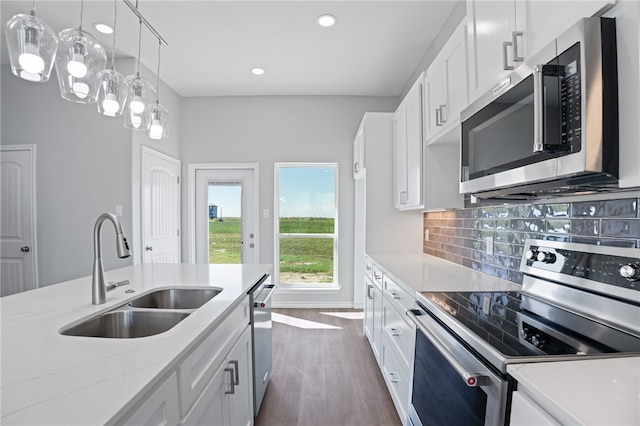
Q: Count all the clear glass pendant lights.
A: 5